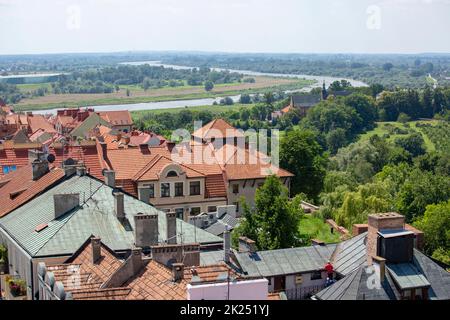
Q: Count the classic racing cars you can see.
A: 0